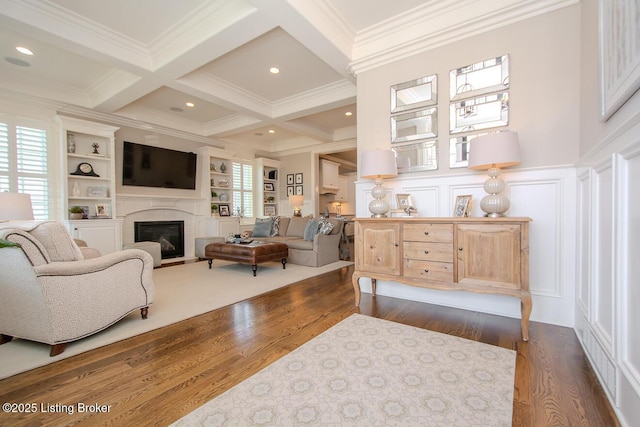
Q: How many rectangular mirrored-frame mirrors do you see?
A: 6